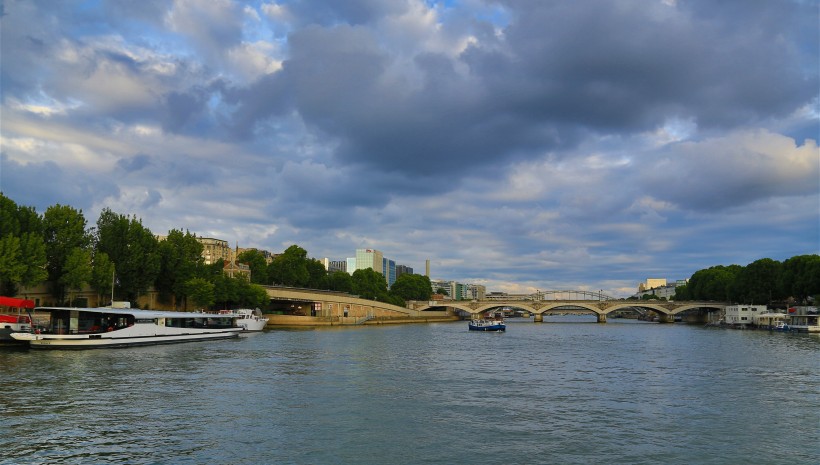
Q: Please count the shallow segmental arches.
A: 5